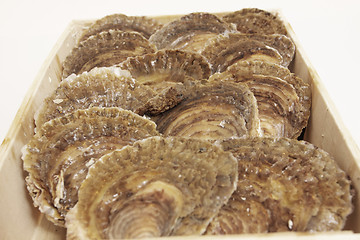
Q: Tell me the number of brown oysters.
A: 12